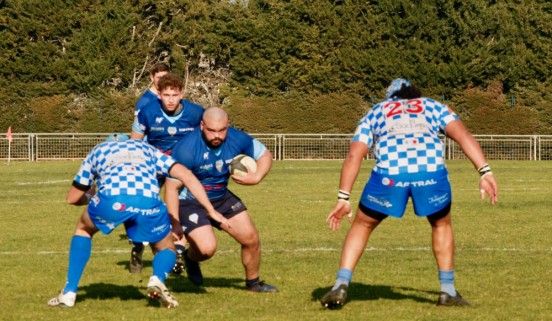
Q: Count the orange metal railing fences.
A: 0